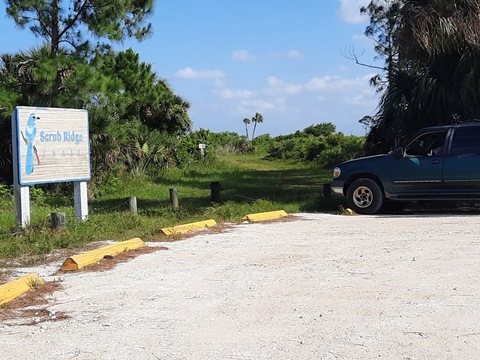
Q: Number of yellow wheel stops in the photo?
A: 5